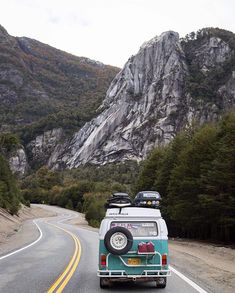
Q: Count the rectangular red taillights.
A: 2